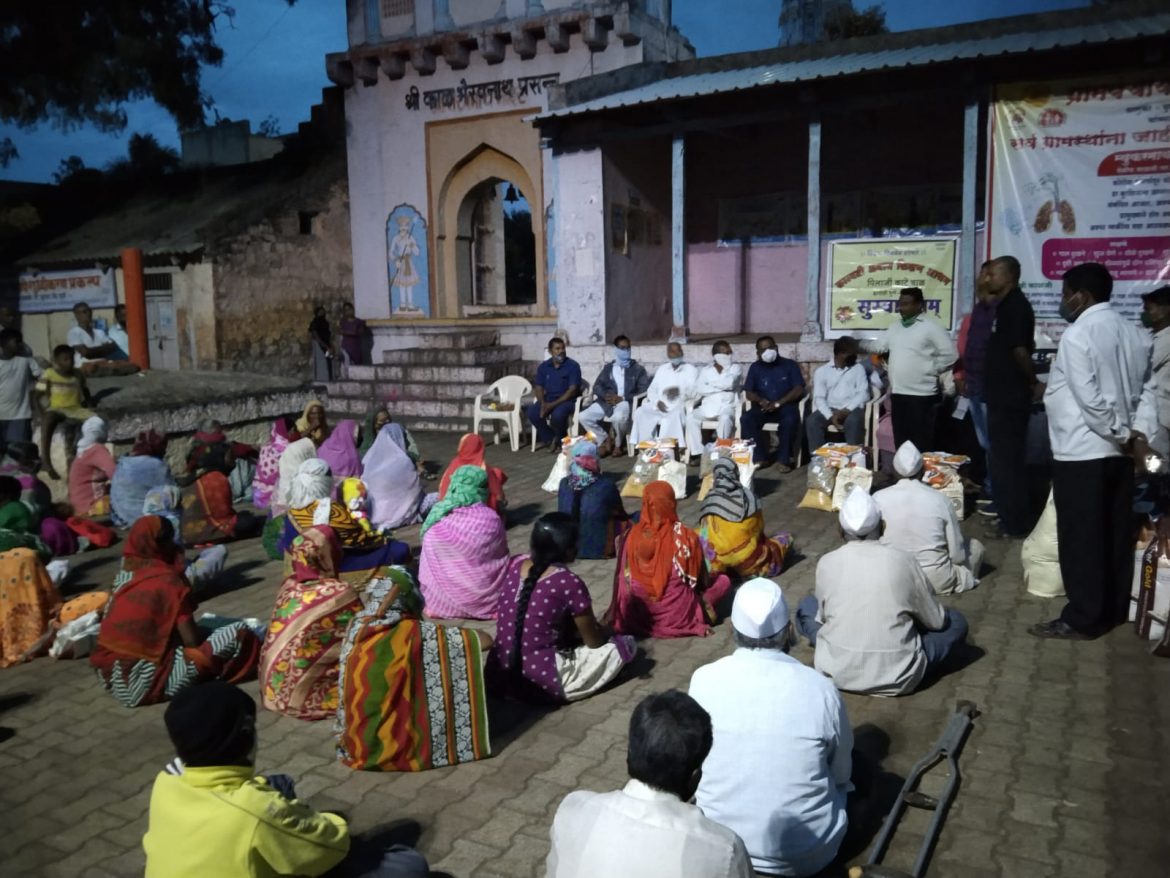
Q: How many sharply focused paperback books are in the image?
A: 0